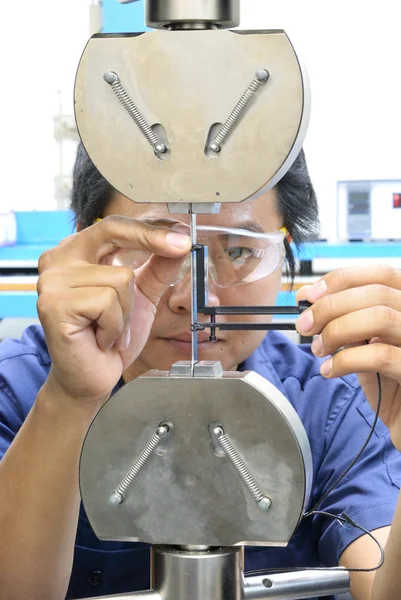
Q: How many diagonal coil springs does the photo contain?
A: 4